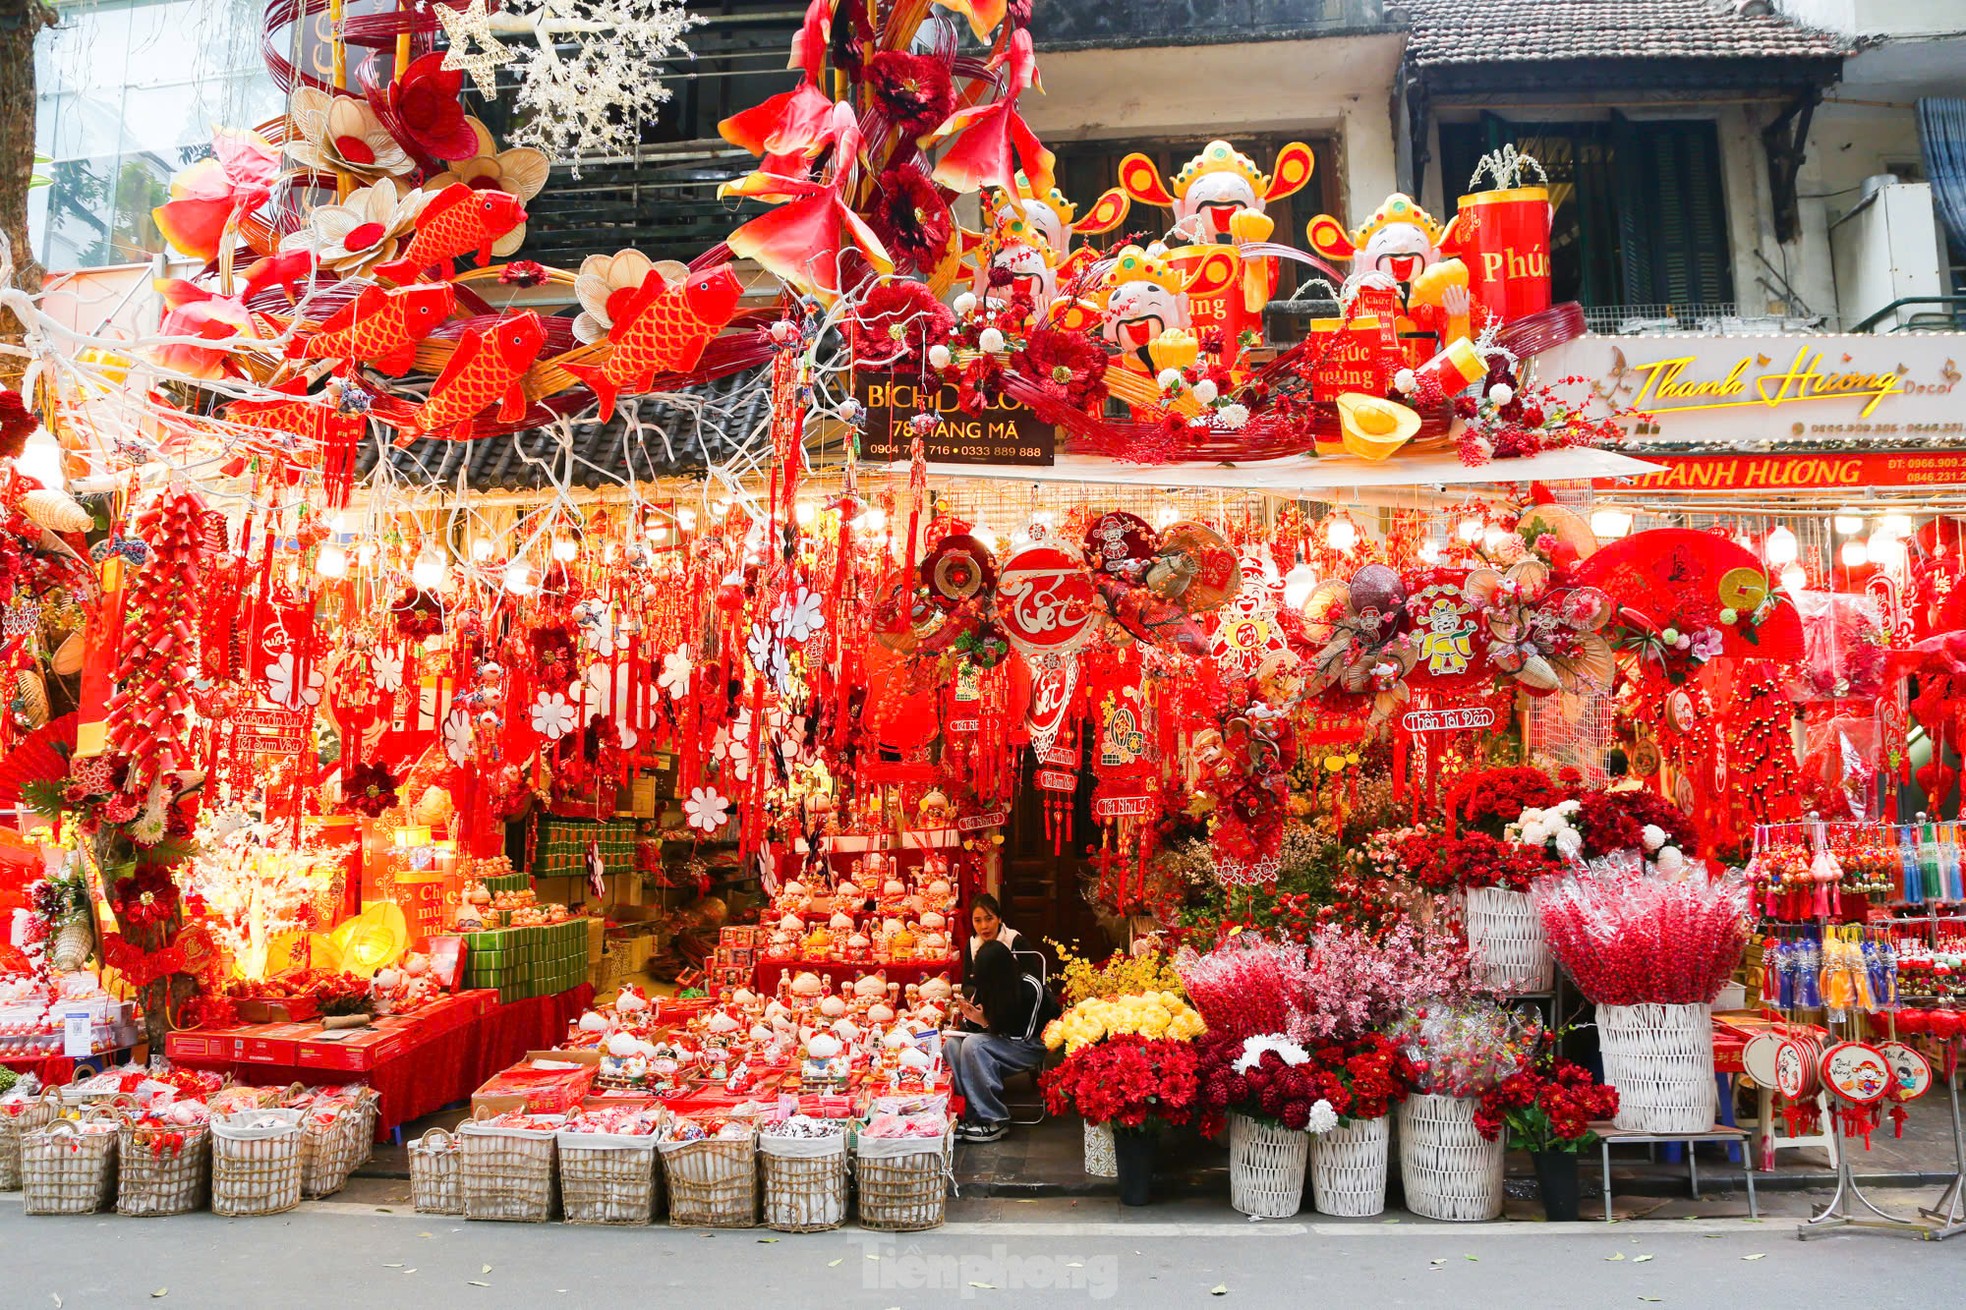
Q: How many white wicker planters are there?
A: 5